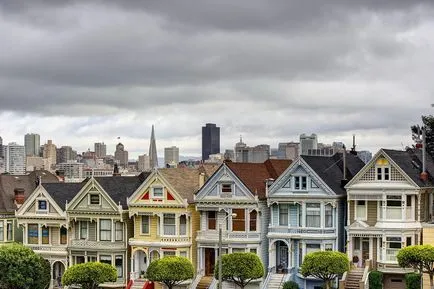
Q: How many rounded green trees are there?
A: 6